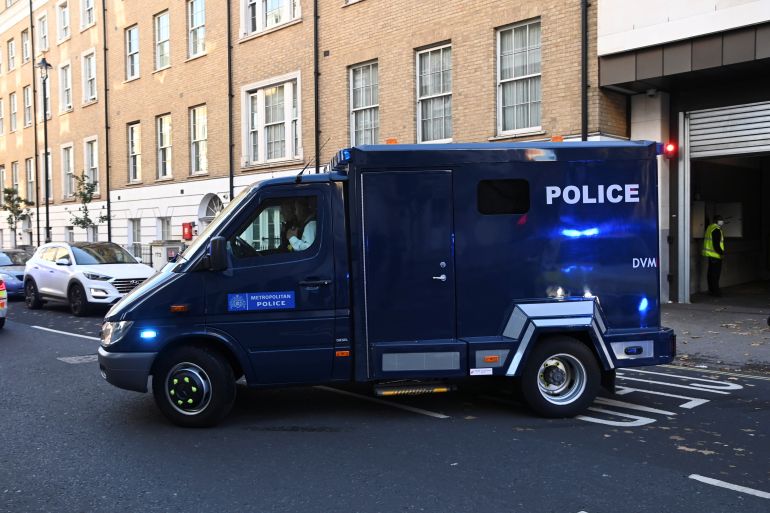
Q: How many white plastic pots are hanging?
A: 0